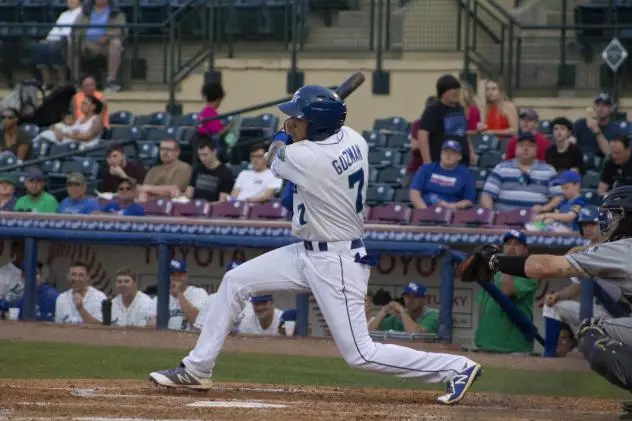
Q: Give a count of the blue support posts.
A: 5